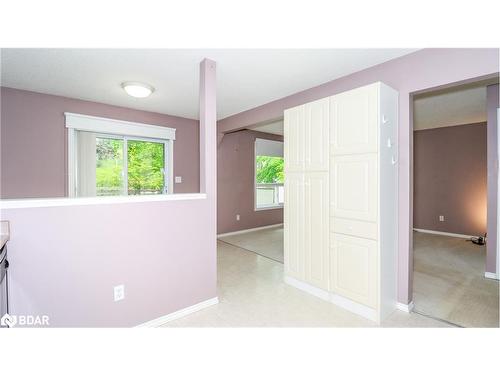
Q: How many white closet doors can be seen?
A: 7